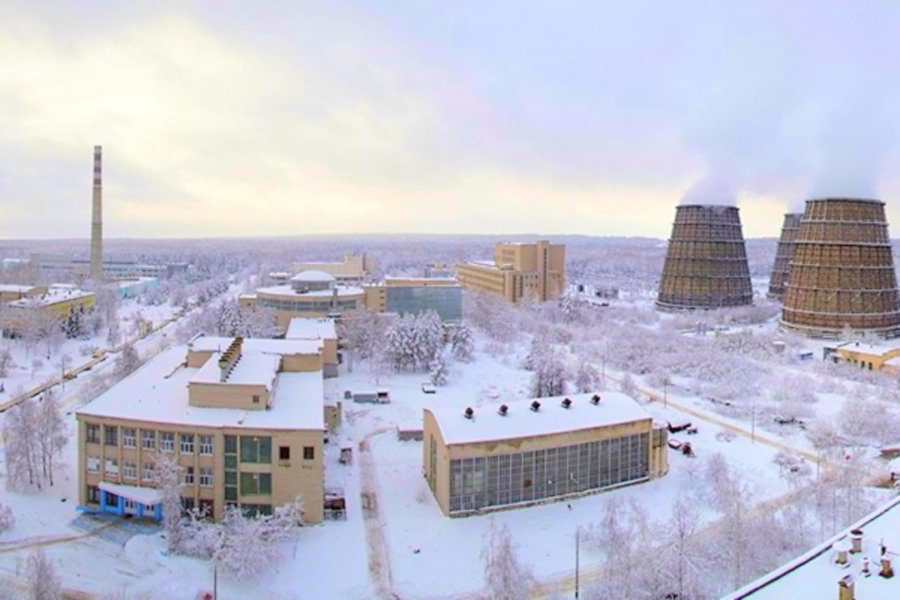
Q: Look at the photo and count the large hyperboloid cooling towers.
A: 3